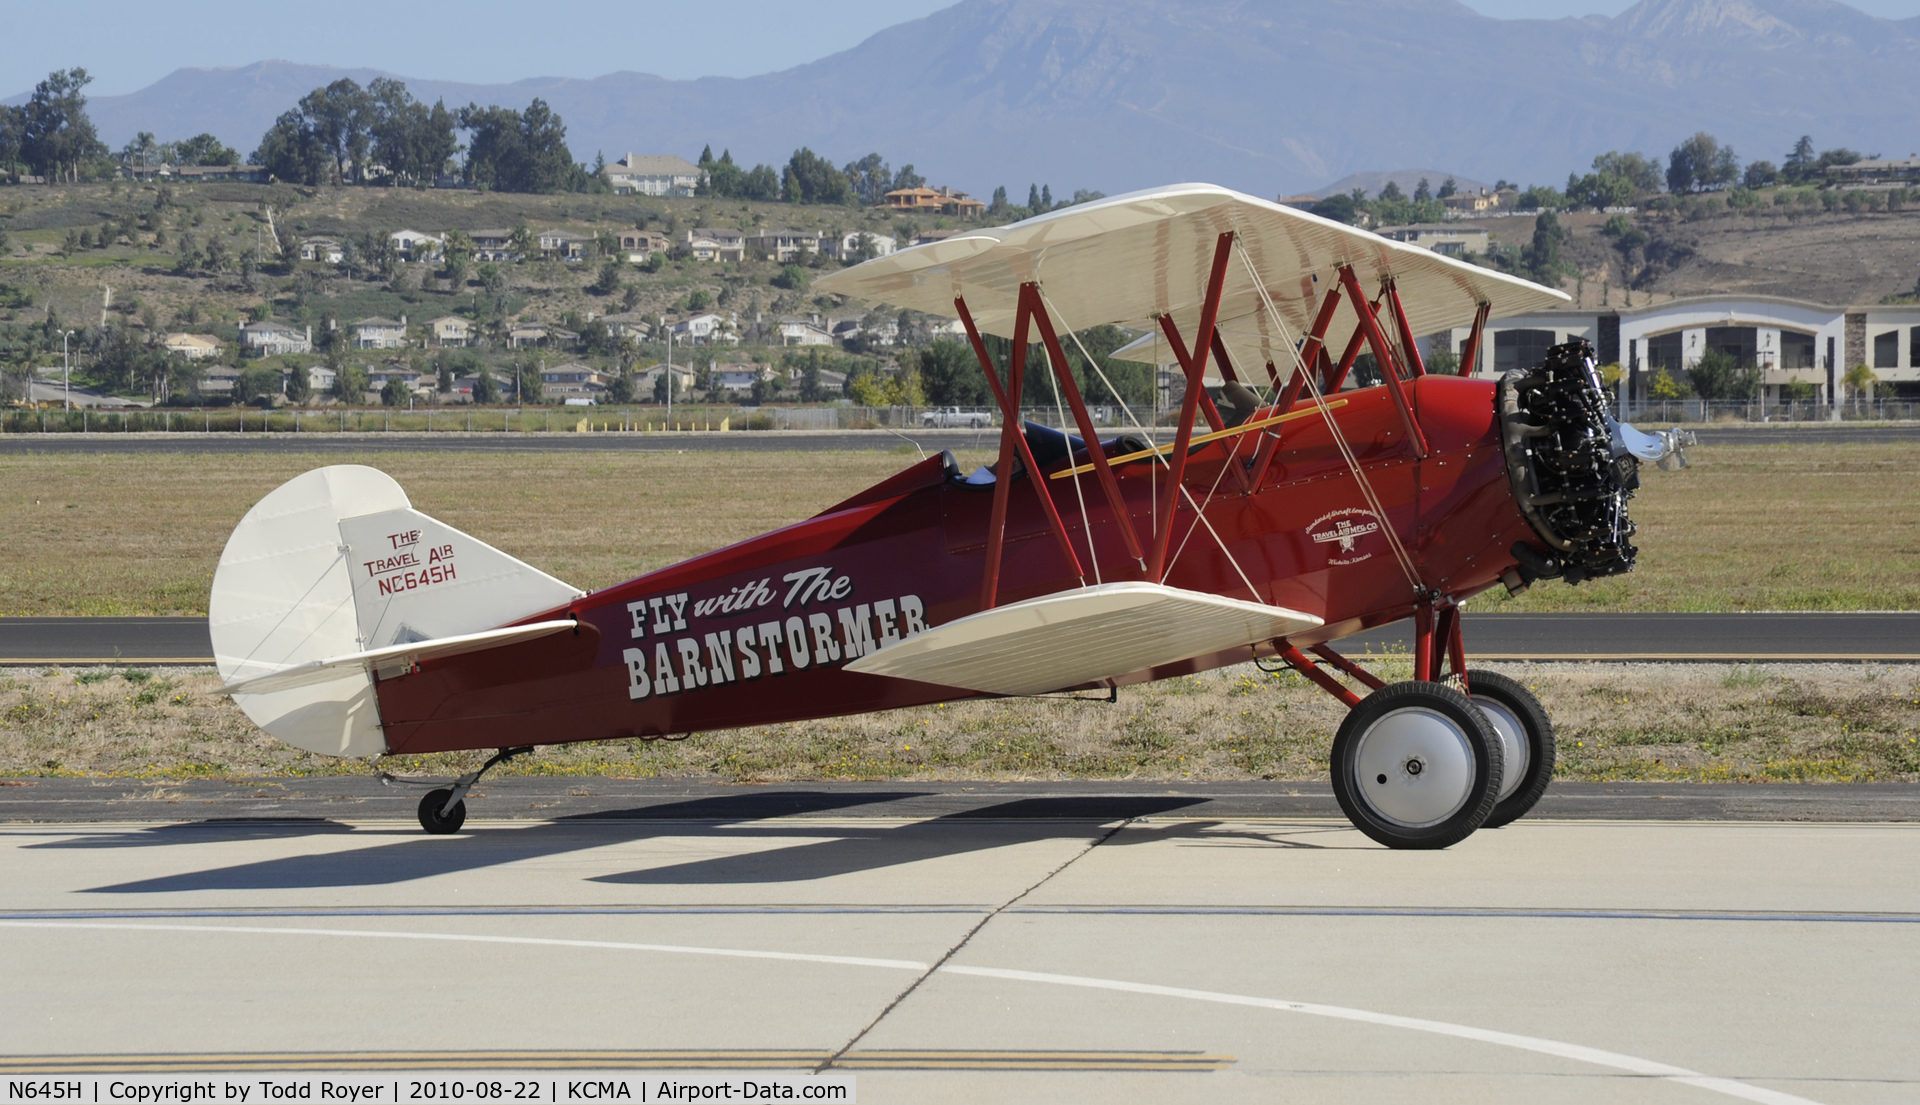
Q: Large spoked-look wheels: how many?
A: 2